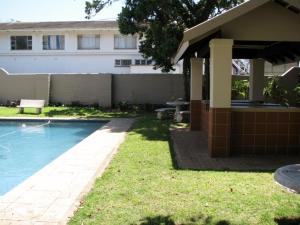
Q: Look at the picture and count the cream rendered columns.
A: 3